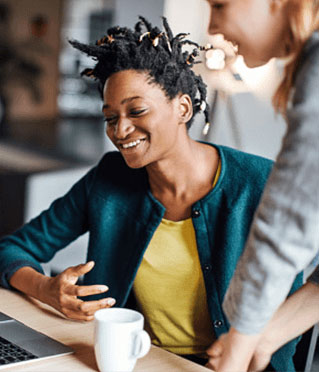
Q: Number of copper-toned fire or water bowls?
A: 0